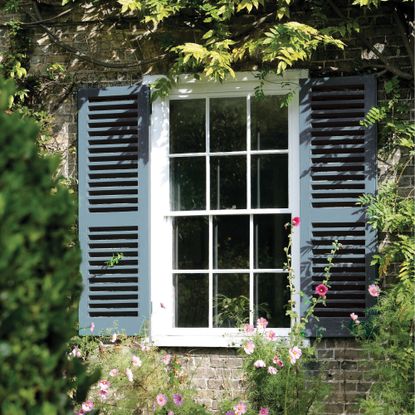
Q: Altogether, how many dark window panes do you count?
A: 12